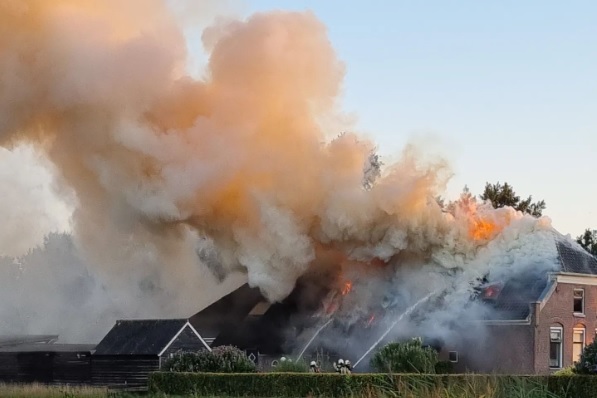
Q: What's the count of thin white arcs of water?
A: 2